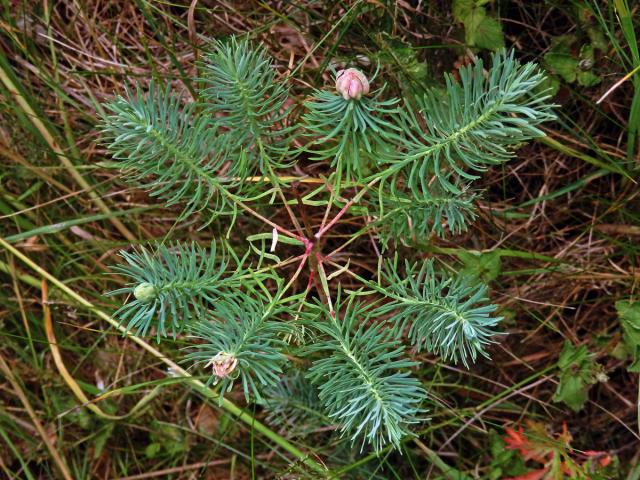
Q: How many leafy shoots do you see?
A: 9